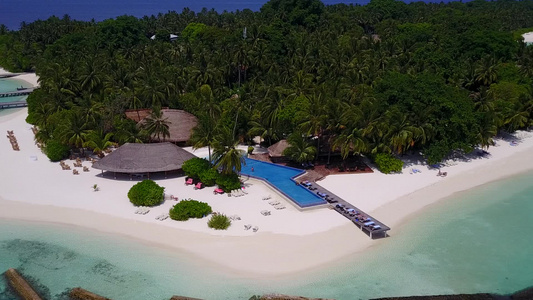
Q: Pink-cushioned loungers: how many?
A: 3